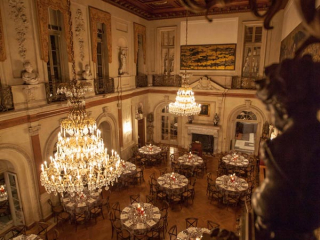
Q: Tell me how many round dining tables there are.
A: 10